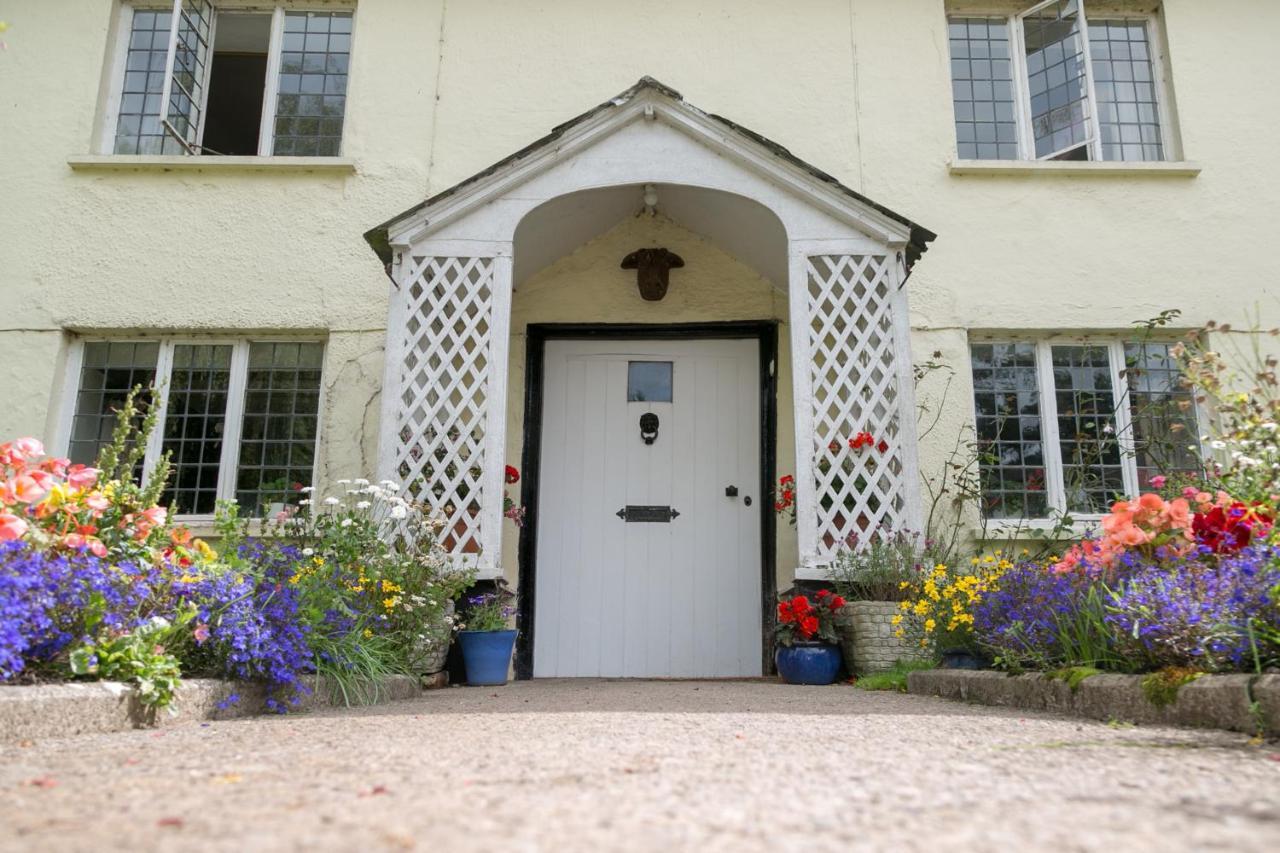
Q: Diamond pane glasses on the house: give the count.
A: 0